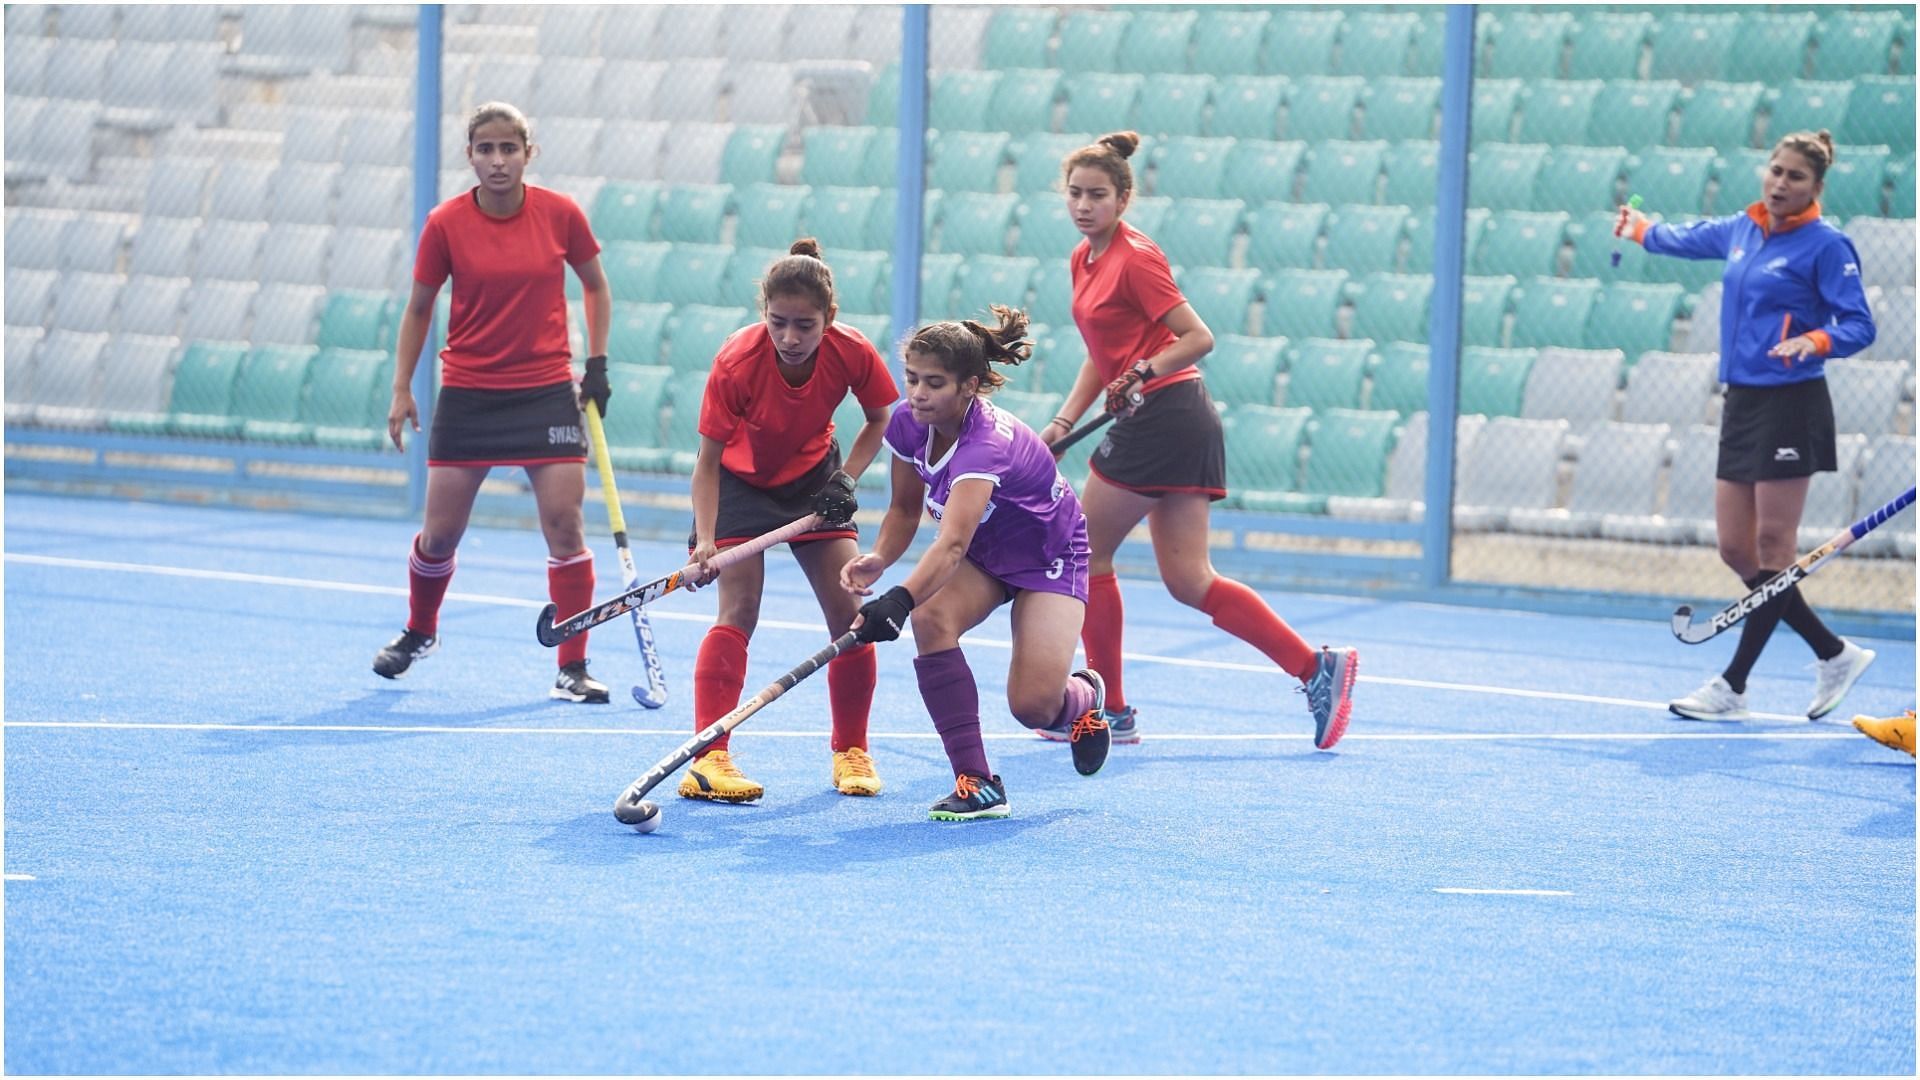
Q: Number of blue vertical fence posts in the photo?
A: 3